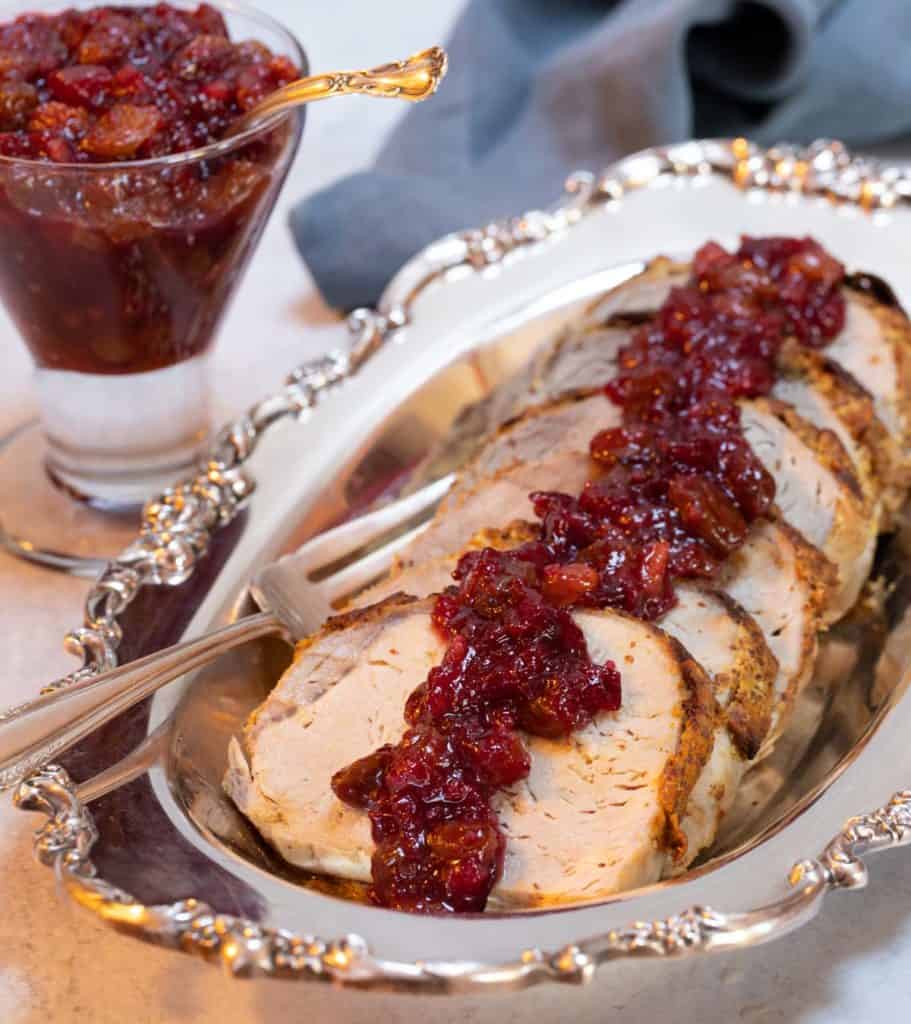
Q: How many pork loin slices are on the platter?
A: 6